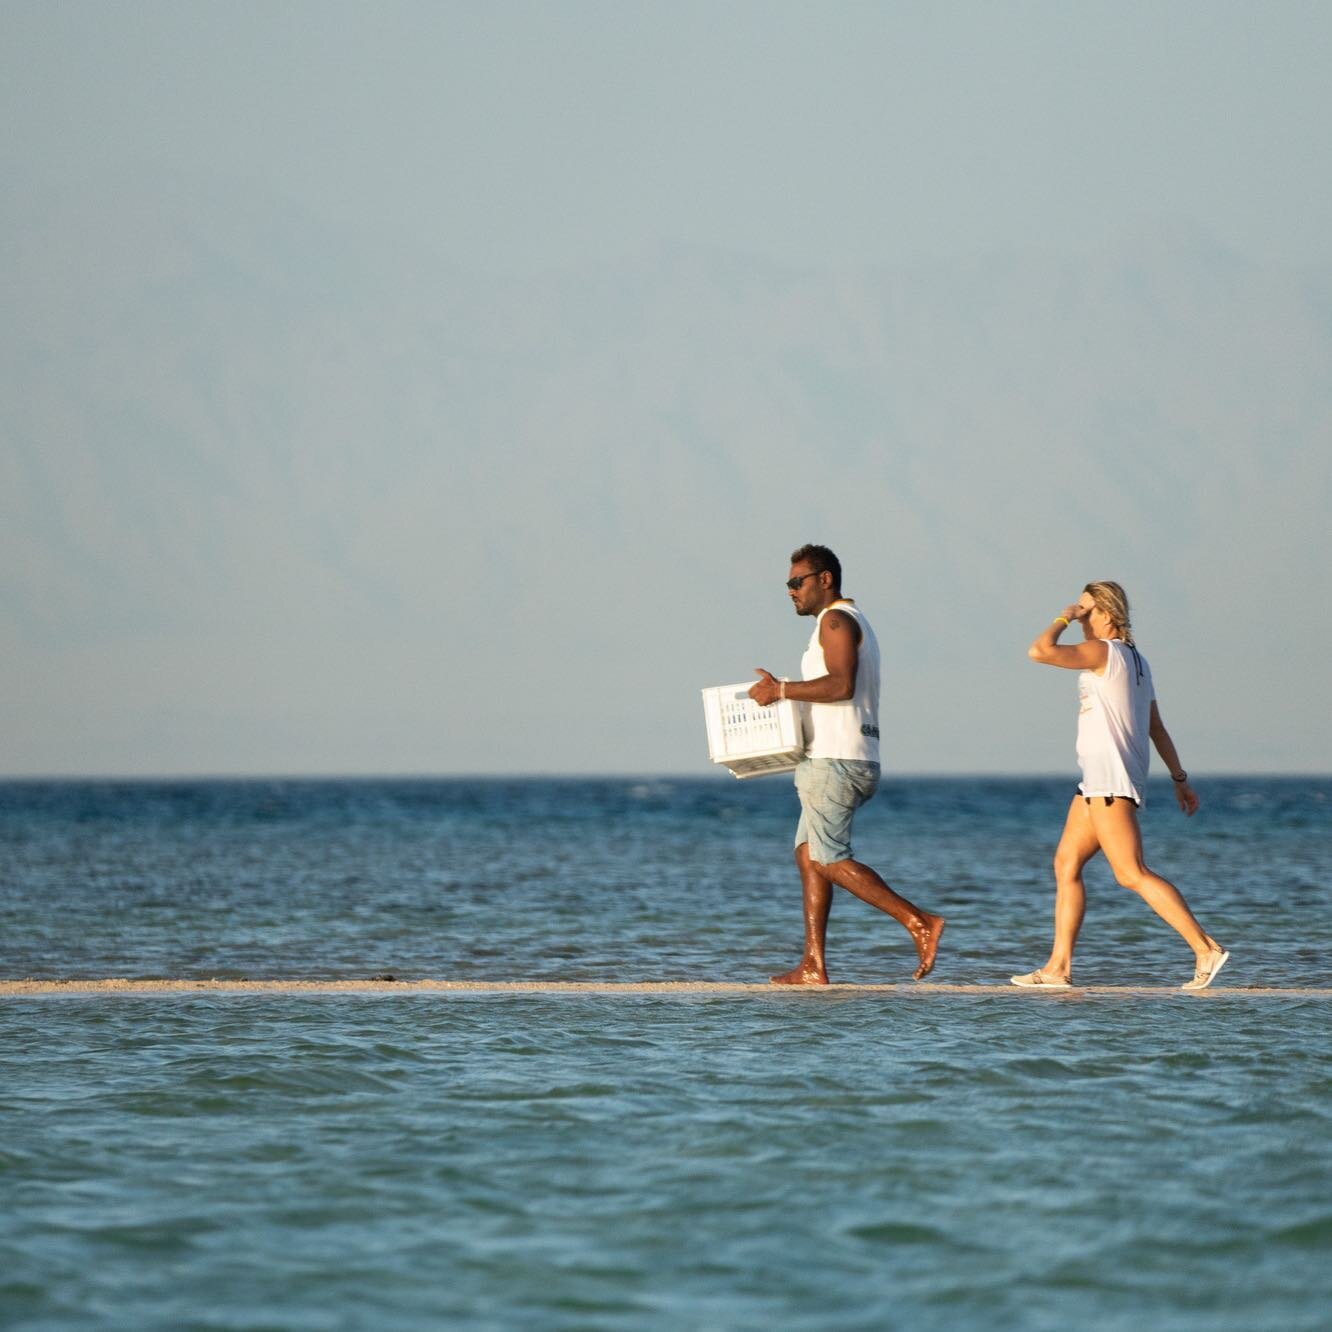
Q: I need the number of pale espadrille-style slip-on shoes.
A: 2